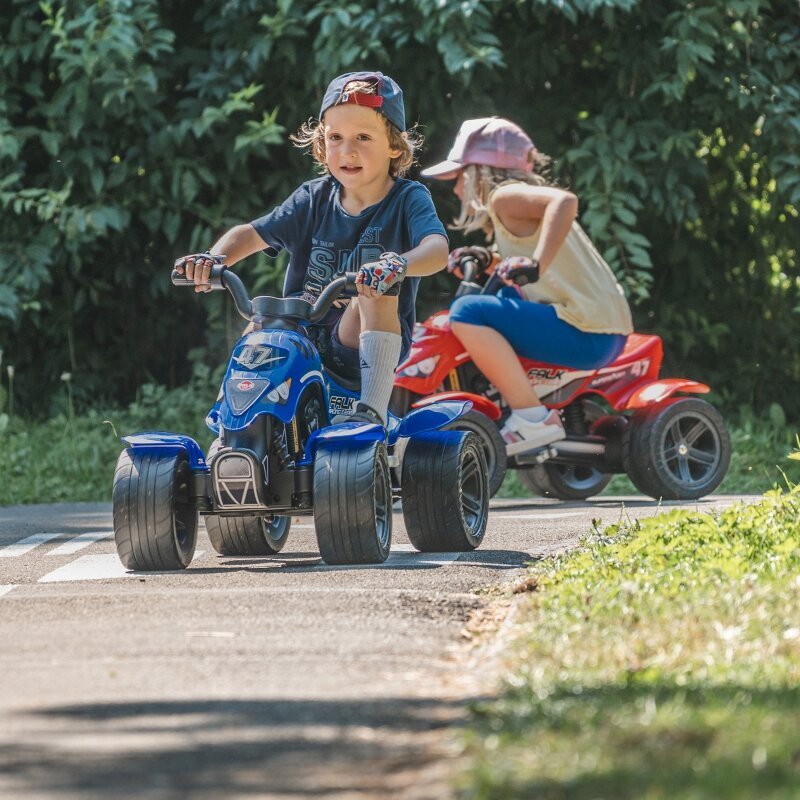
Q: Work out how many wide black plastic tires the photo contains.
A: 7